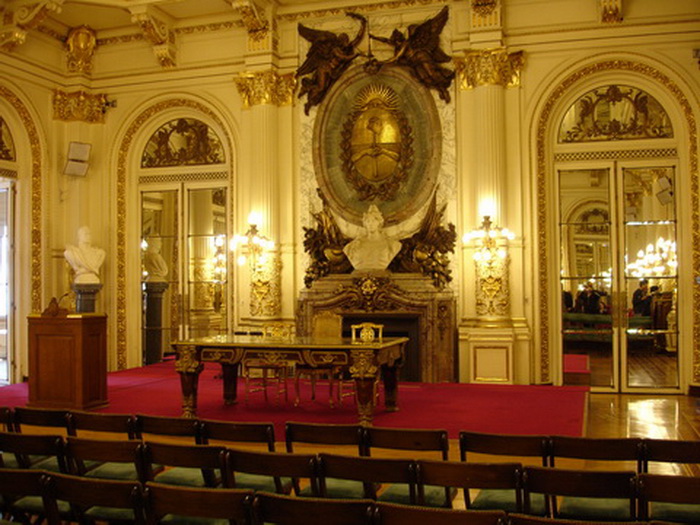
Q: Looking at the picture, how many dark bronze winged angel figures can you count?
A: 2